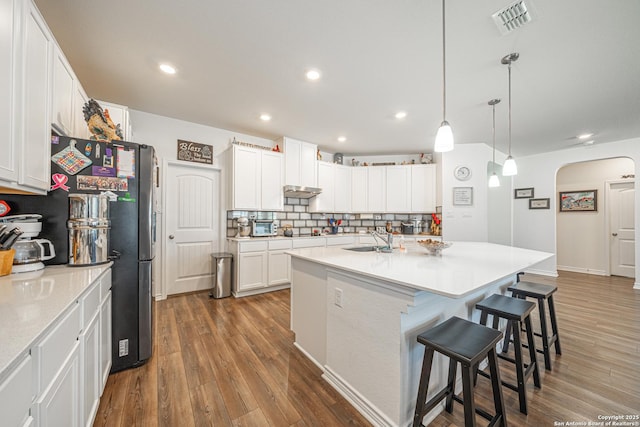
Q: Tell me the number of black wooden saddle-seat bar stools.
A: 3